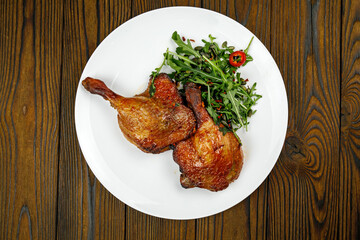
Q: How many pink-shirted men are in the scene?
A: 0